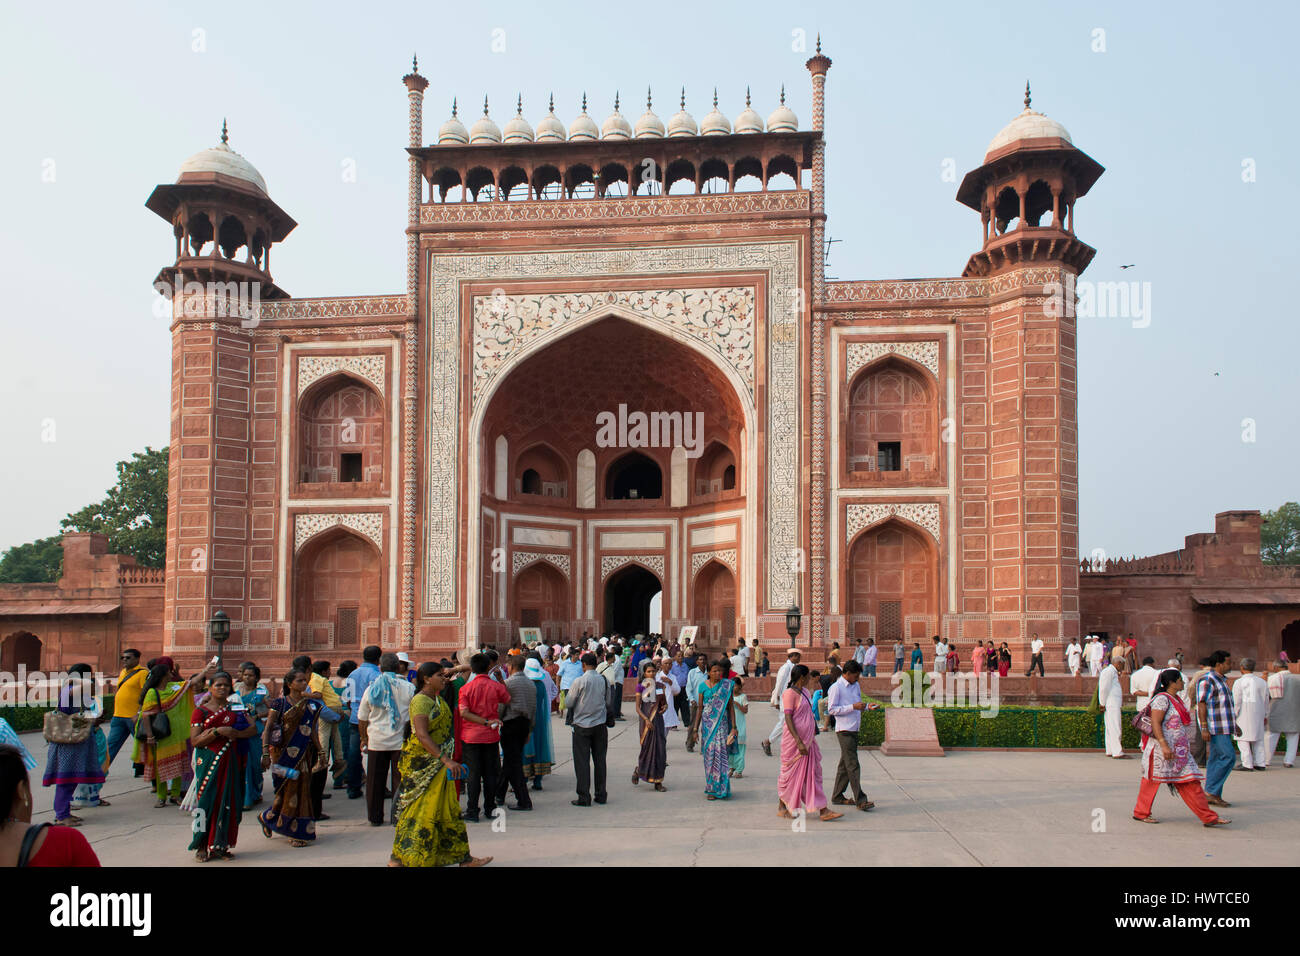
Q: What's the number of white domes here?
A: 13